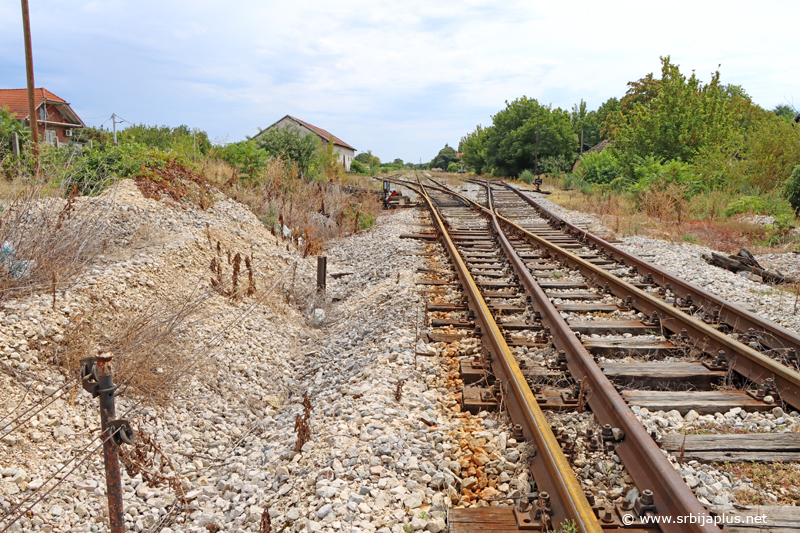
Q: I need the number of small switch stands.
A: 2